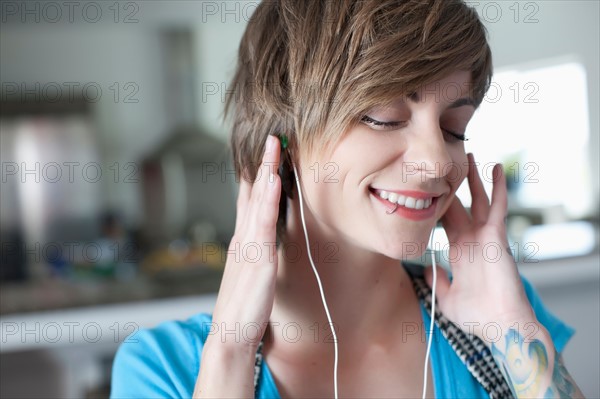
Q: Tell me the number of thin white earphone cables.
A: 2